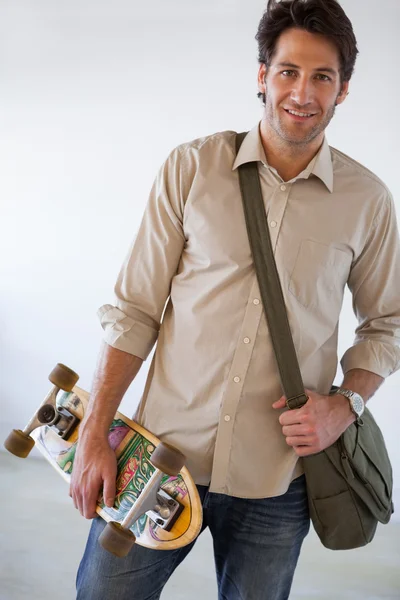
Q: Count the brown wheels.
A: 4